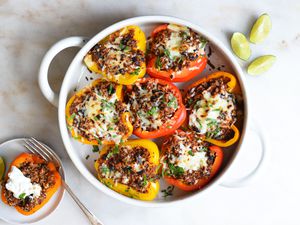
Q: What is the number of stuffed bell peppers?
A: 8